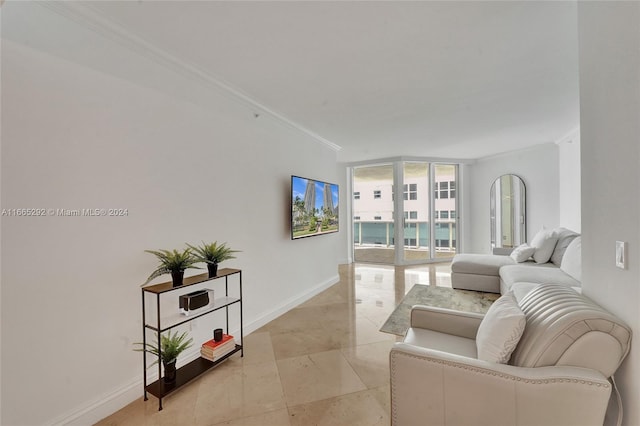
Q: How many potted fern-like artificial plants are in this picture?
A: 3